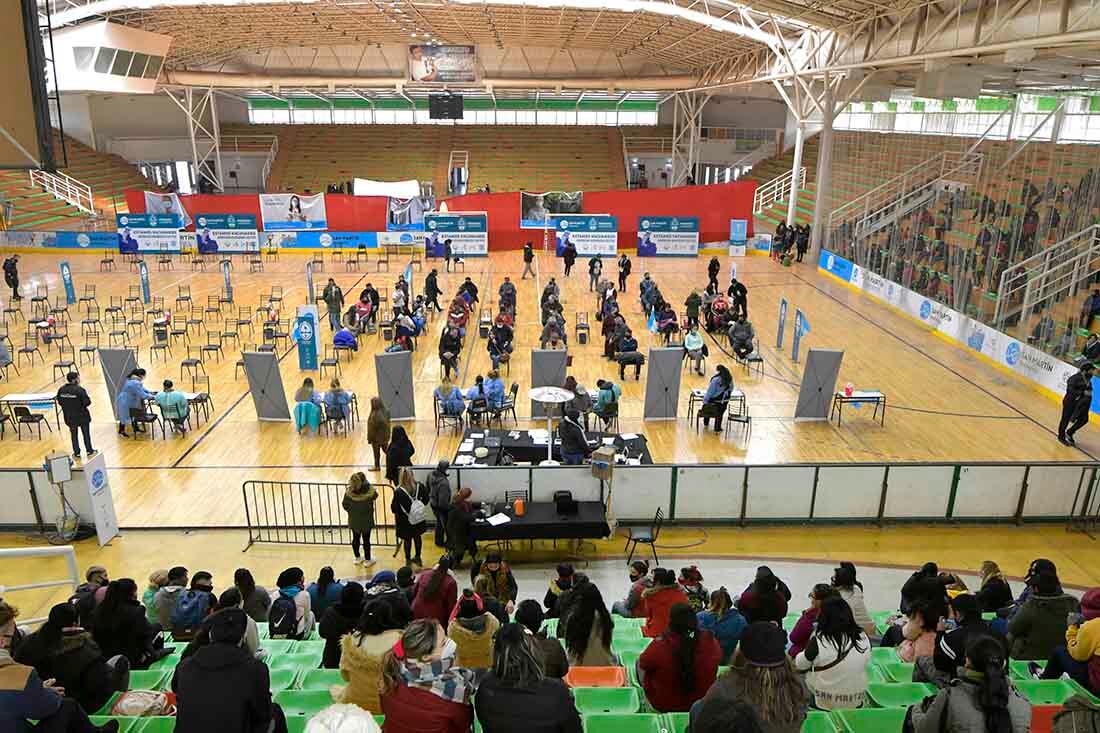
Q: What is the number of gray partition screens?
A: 6